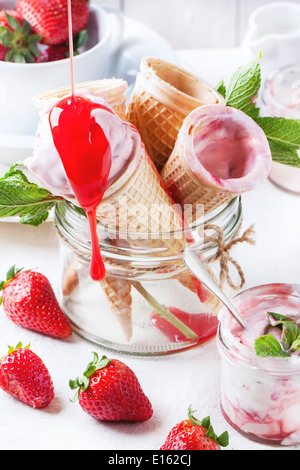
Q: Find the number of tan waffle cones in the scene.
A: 4